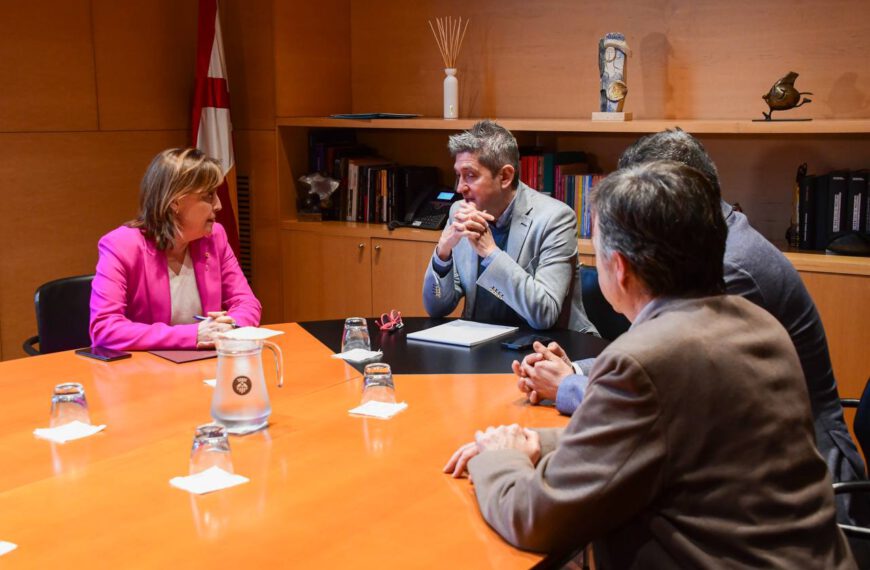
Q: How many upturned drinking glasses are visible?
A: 4